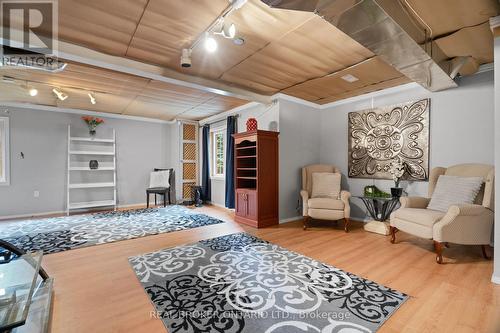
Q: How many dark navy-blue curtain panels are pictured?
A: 2